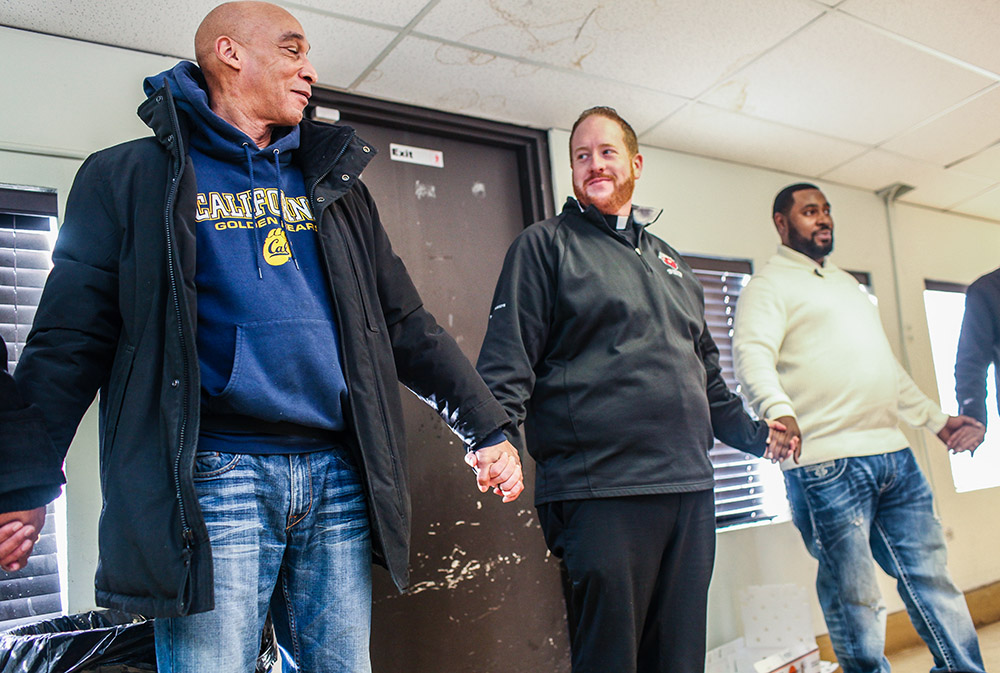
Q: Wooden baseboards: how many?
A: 1